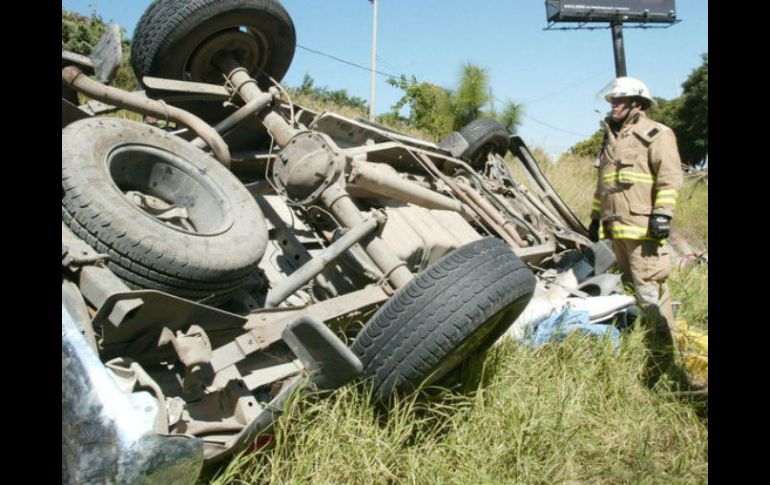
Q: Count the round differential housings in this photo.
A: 1